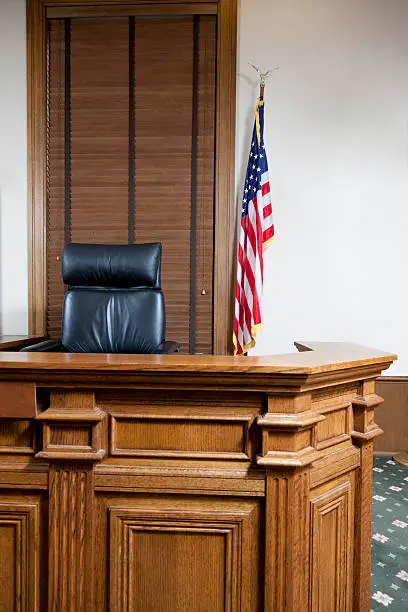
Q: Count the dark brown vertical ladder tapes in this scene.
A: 3